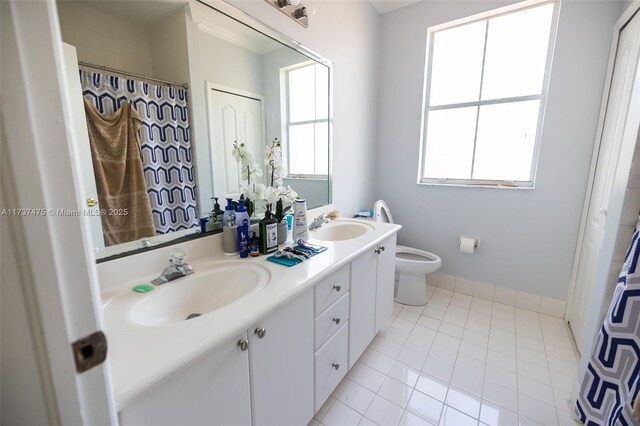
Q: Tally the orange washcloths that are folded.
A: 0